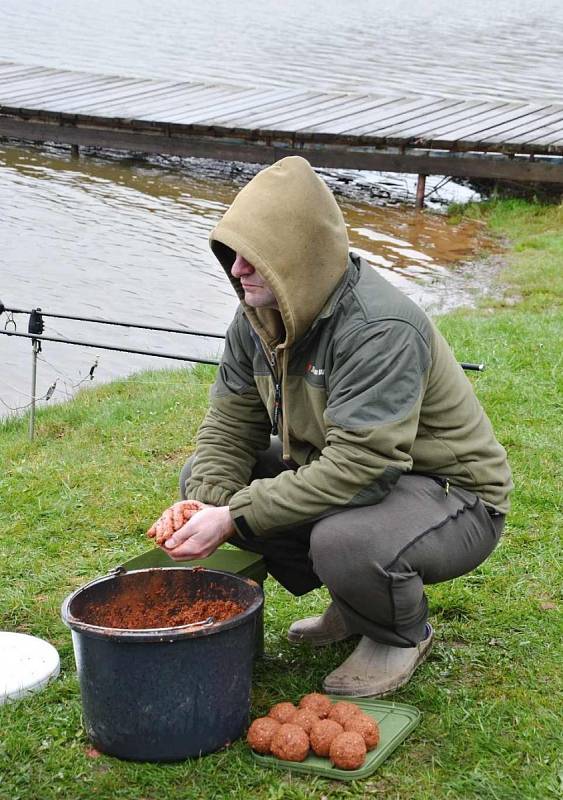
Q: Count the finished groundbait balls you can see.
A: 9